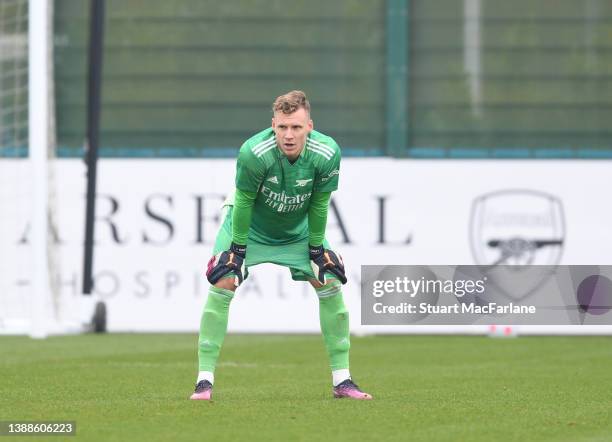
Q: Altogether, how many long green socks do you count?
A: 2